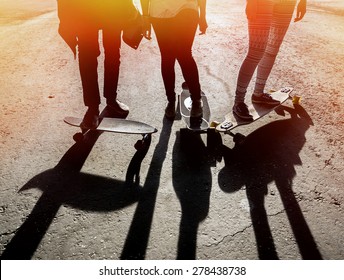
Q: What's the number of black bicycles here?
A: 0